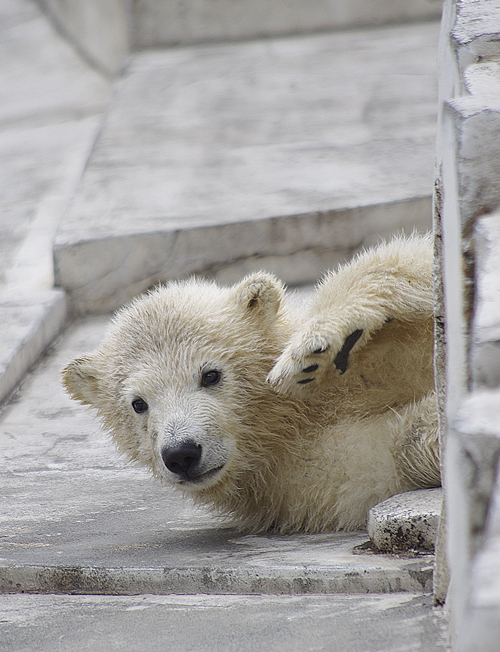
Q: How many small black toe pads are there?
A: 3